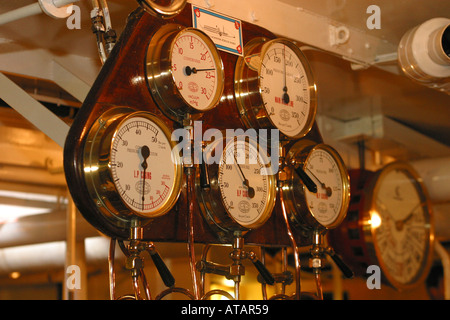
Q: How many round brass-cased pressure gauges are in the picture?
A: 5